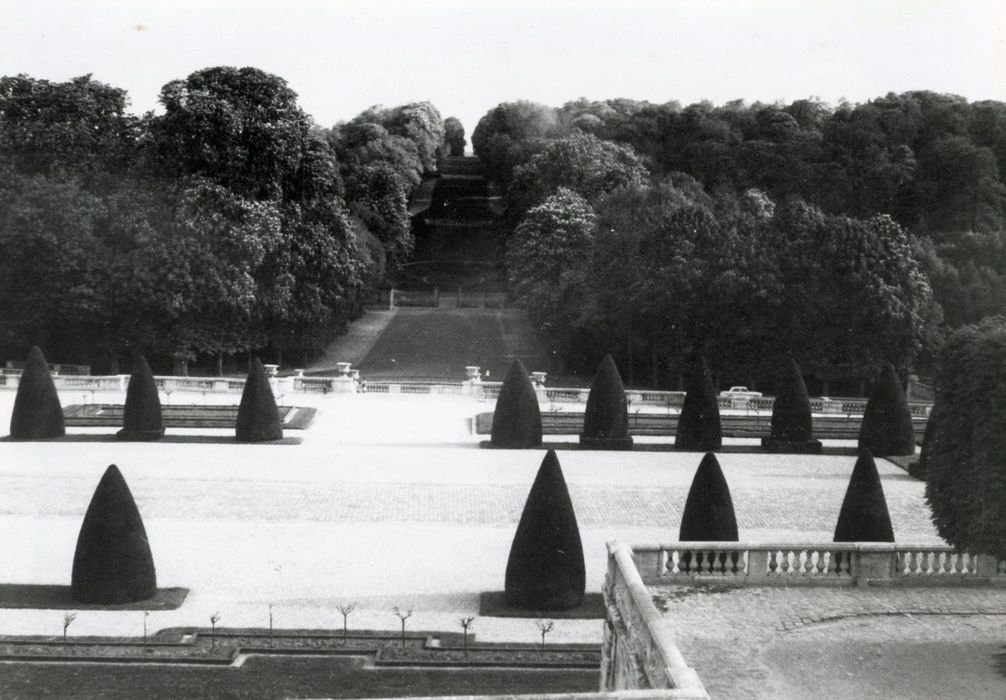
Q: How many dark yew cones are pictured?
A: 12